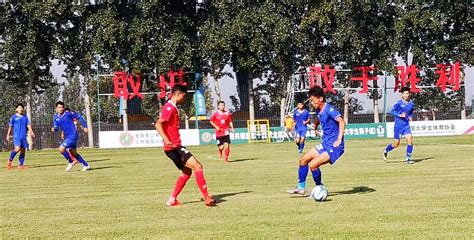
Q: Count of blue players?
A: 5